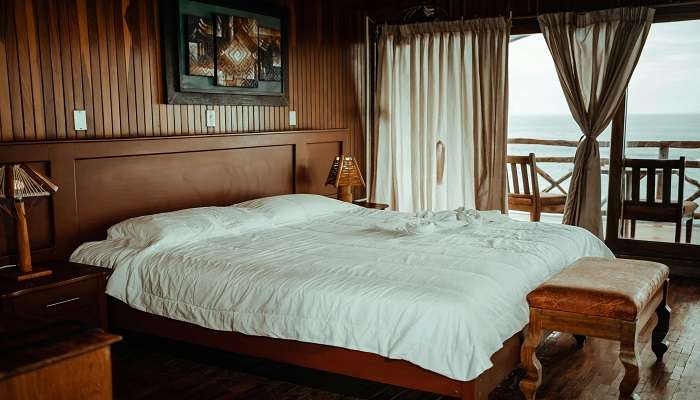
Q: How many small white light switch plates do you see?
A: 3